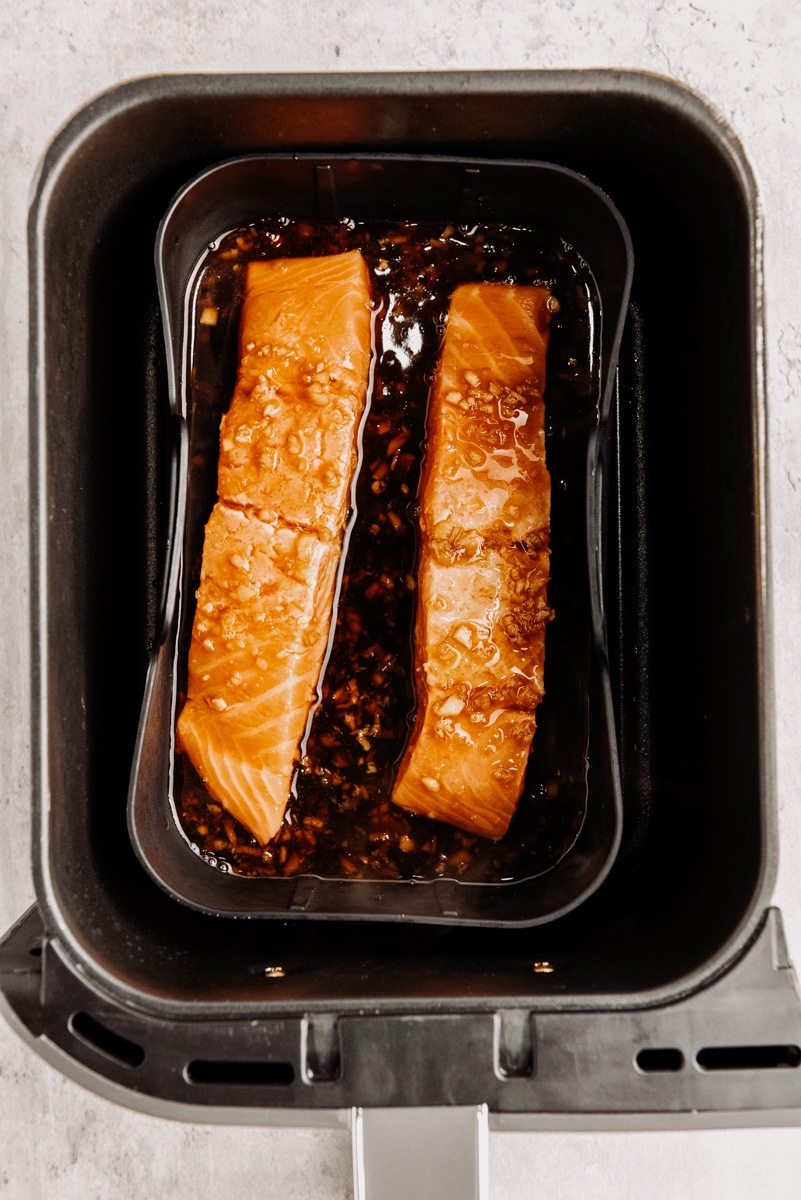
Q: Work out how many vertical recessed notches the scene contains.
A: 2